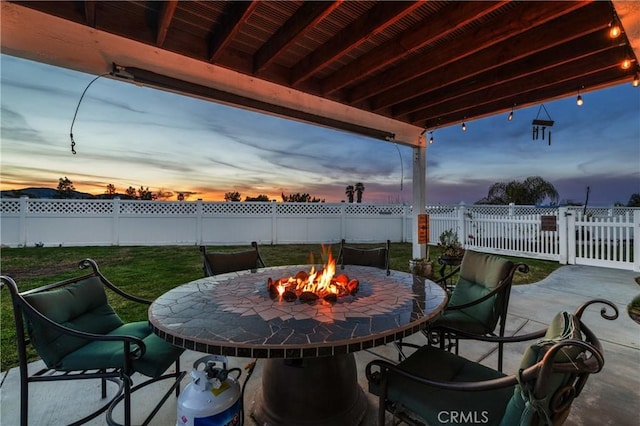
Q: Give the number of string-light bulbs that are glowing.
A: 7